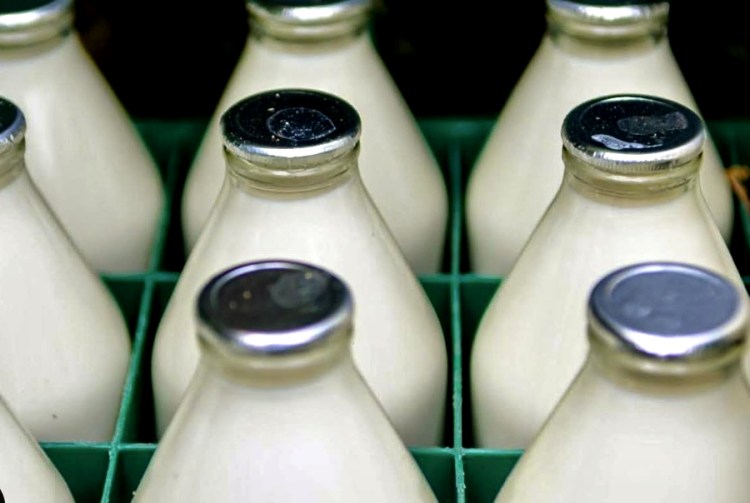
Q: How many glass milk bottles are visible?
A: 9